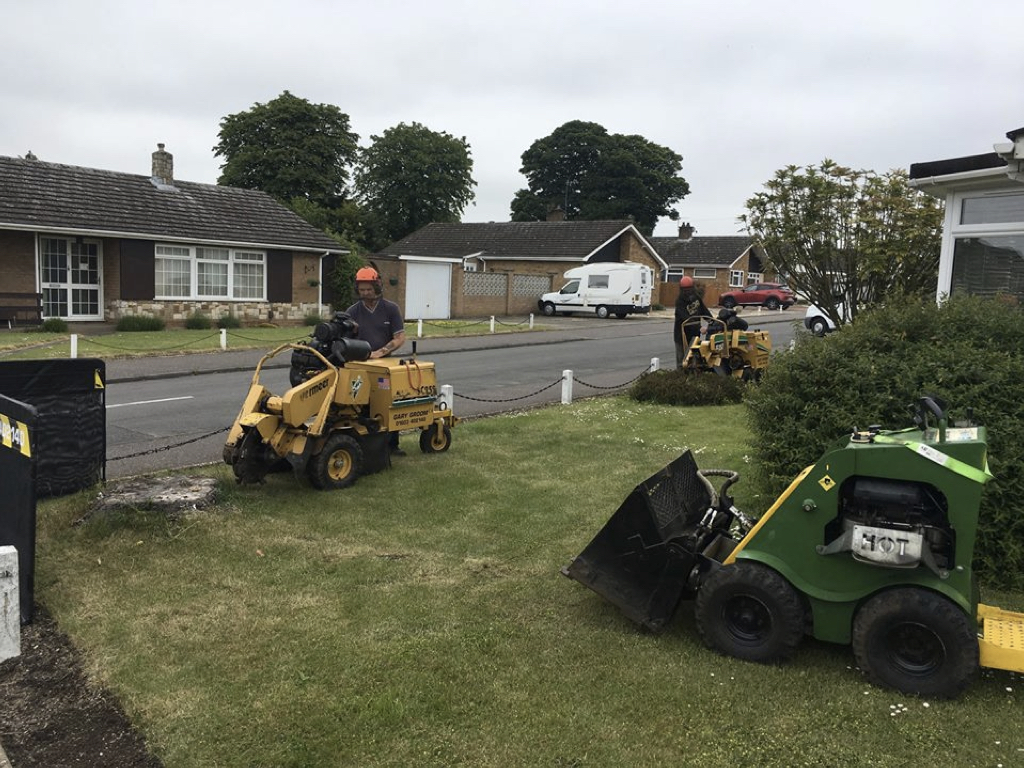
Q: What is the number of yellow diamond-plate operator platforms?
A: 1